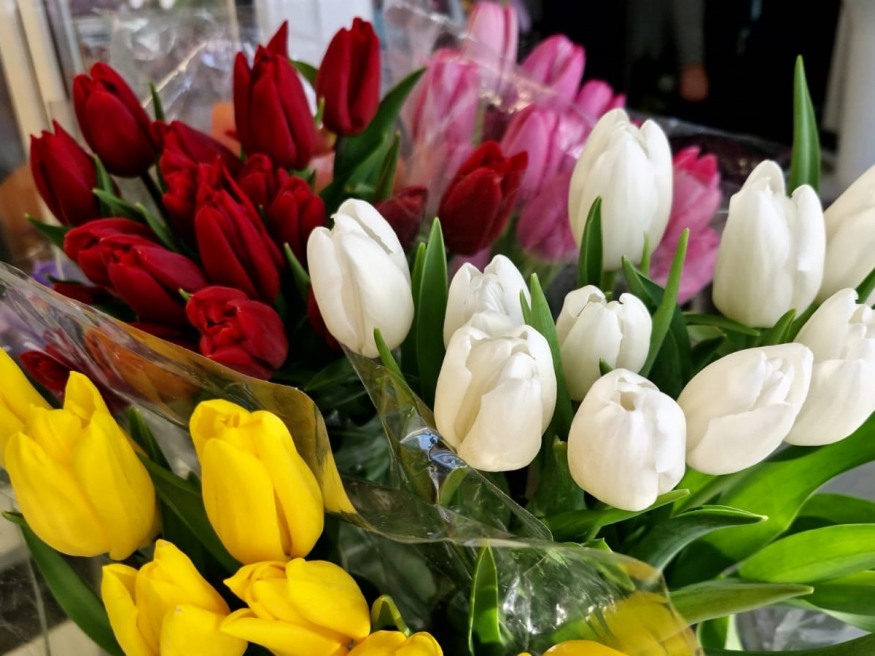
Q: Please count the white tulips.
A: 10